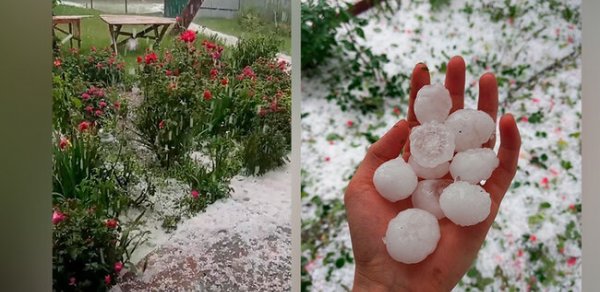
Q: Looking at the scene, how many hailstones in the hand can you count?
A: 9